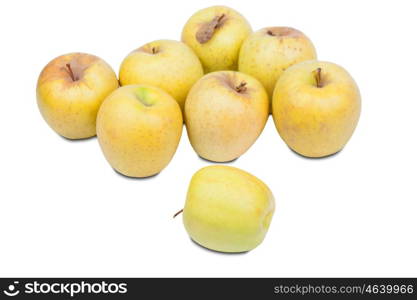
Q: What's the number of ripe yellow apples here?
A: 8